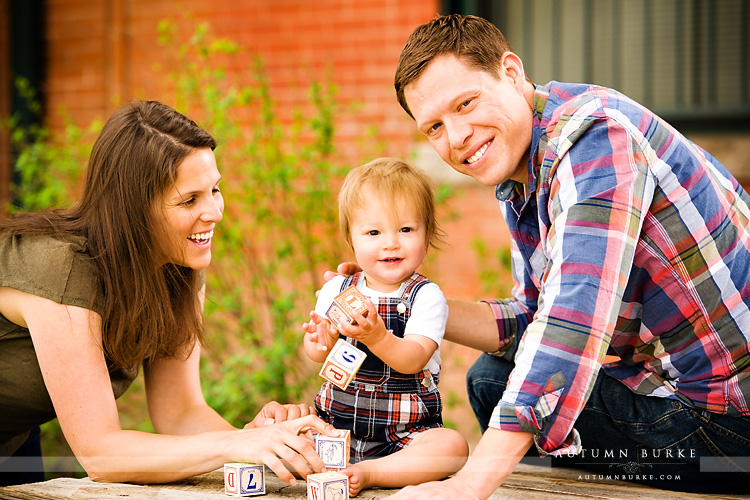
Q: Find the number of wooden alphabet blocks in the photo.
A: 5